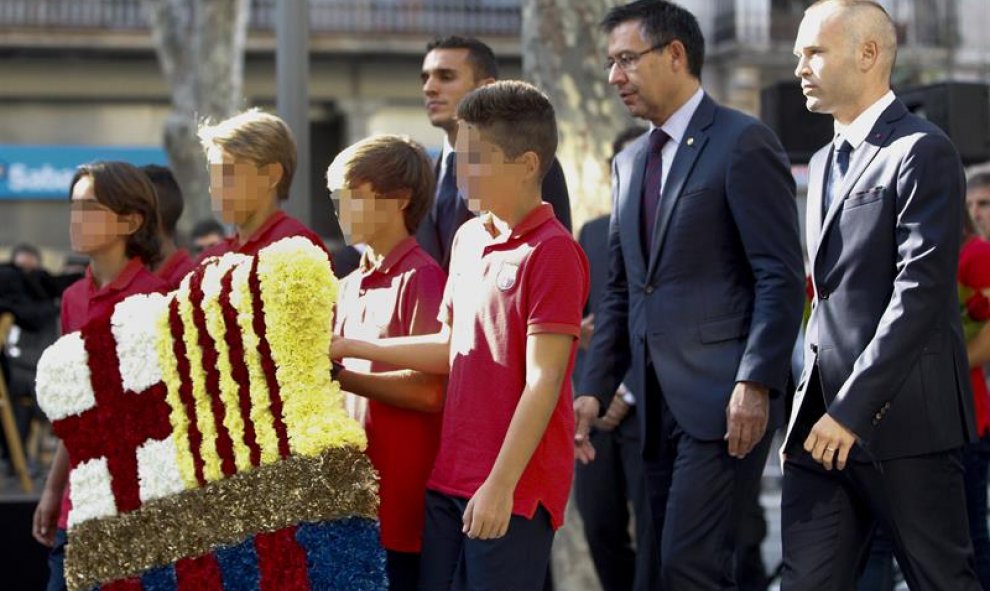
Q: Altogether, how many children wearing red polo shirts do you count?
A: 5